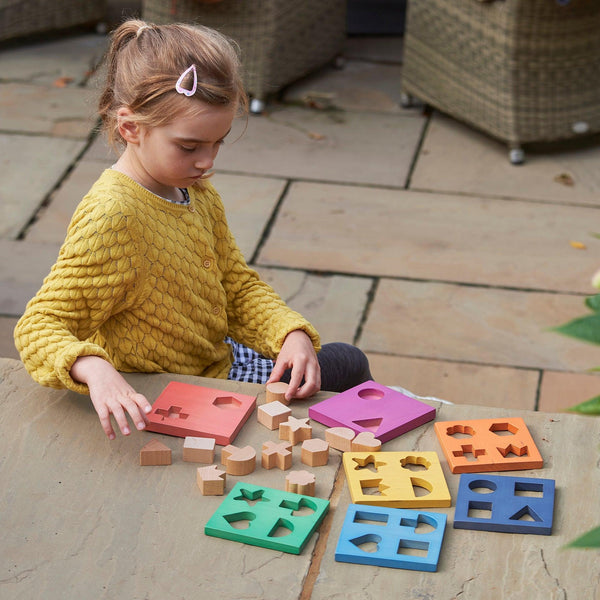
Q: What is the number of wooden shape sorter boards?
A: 7